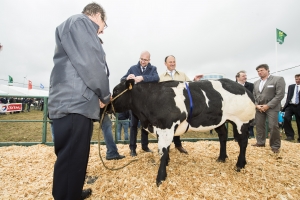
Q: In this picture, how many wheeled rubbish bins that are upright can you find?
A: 0